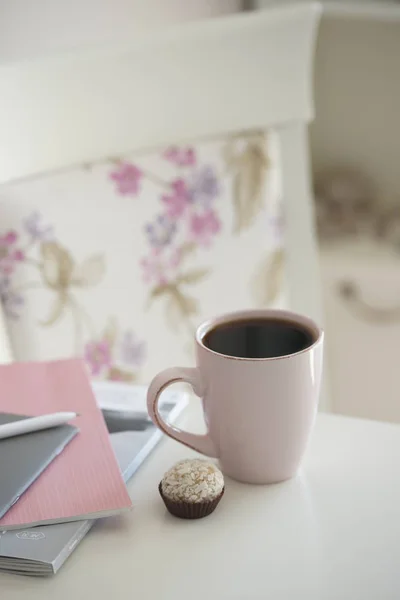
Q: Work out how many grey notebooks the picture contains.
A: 2